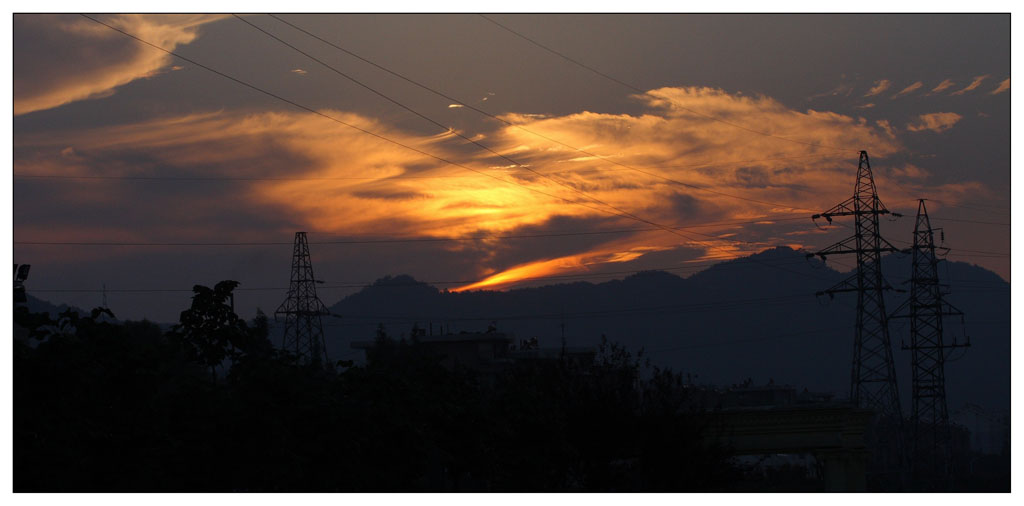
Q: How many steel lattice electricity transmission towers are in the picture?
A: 3